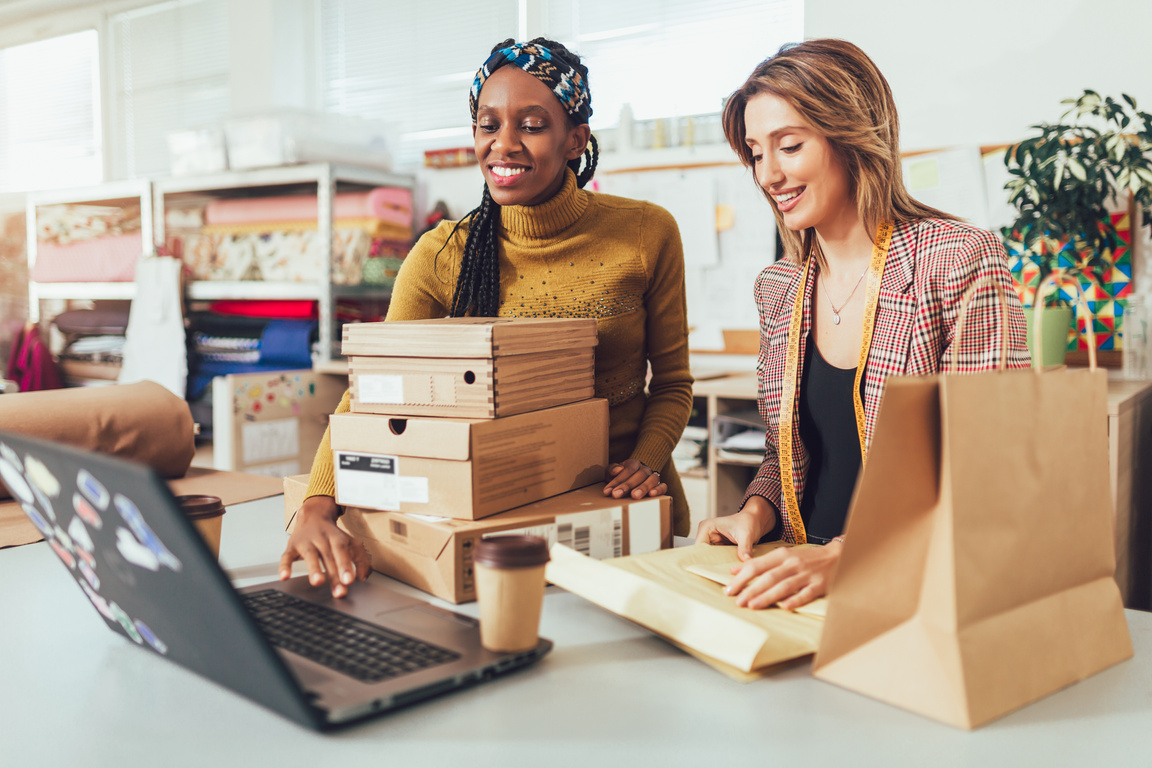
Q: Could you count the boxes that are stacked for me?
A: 3